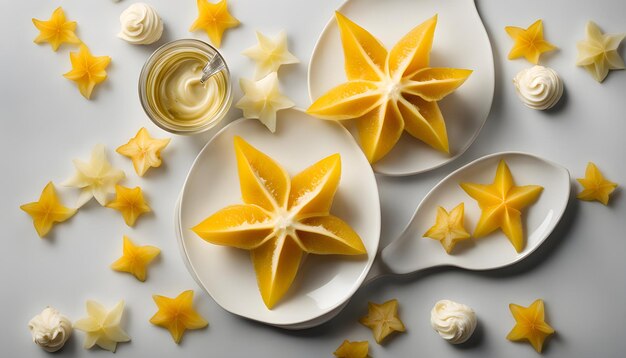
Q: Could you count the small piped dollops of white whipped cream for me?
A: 4